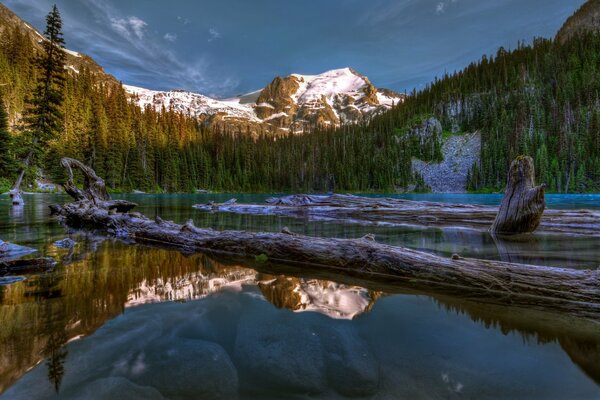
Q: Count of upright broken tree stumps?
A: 1